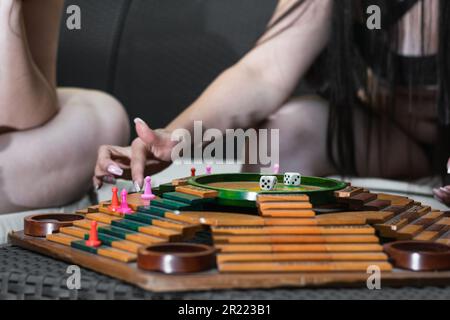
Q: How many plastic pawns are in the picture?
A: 7